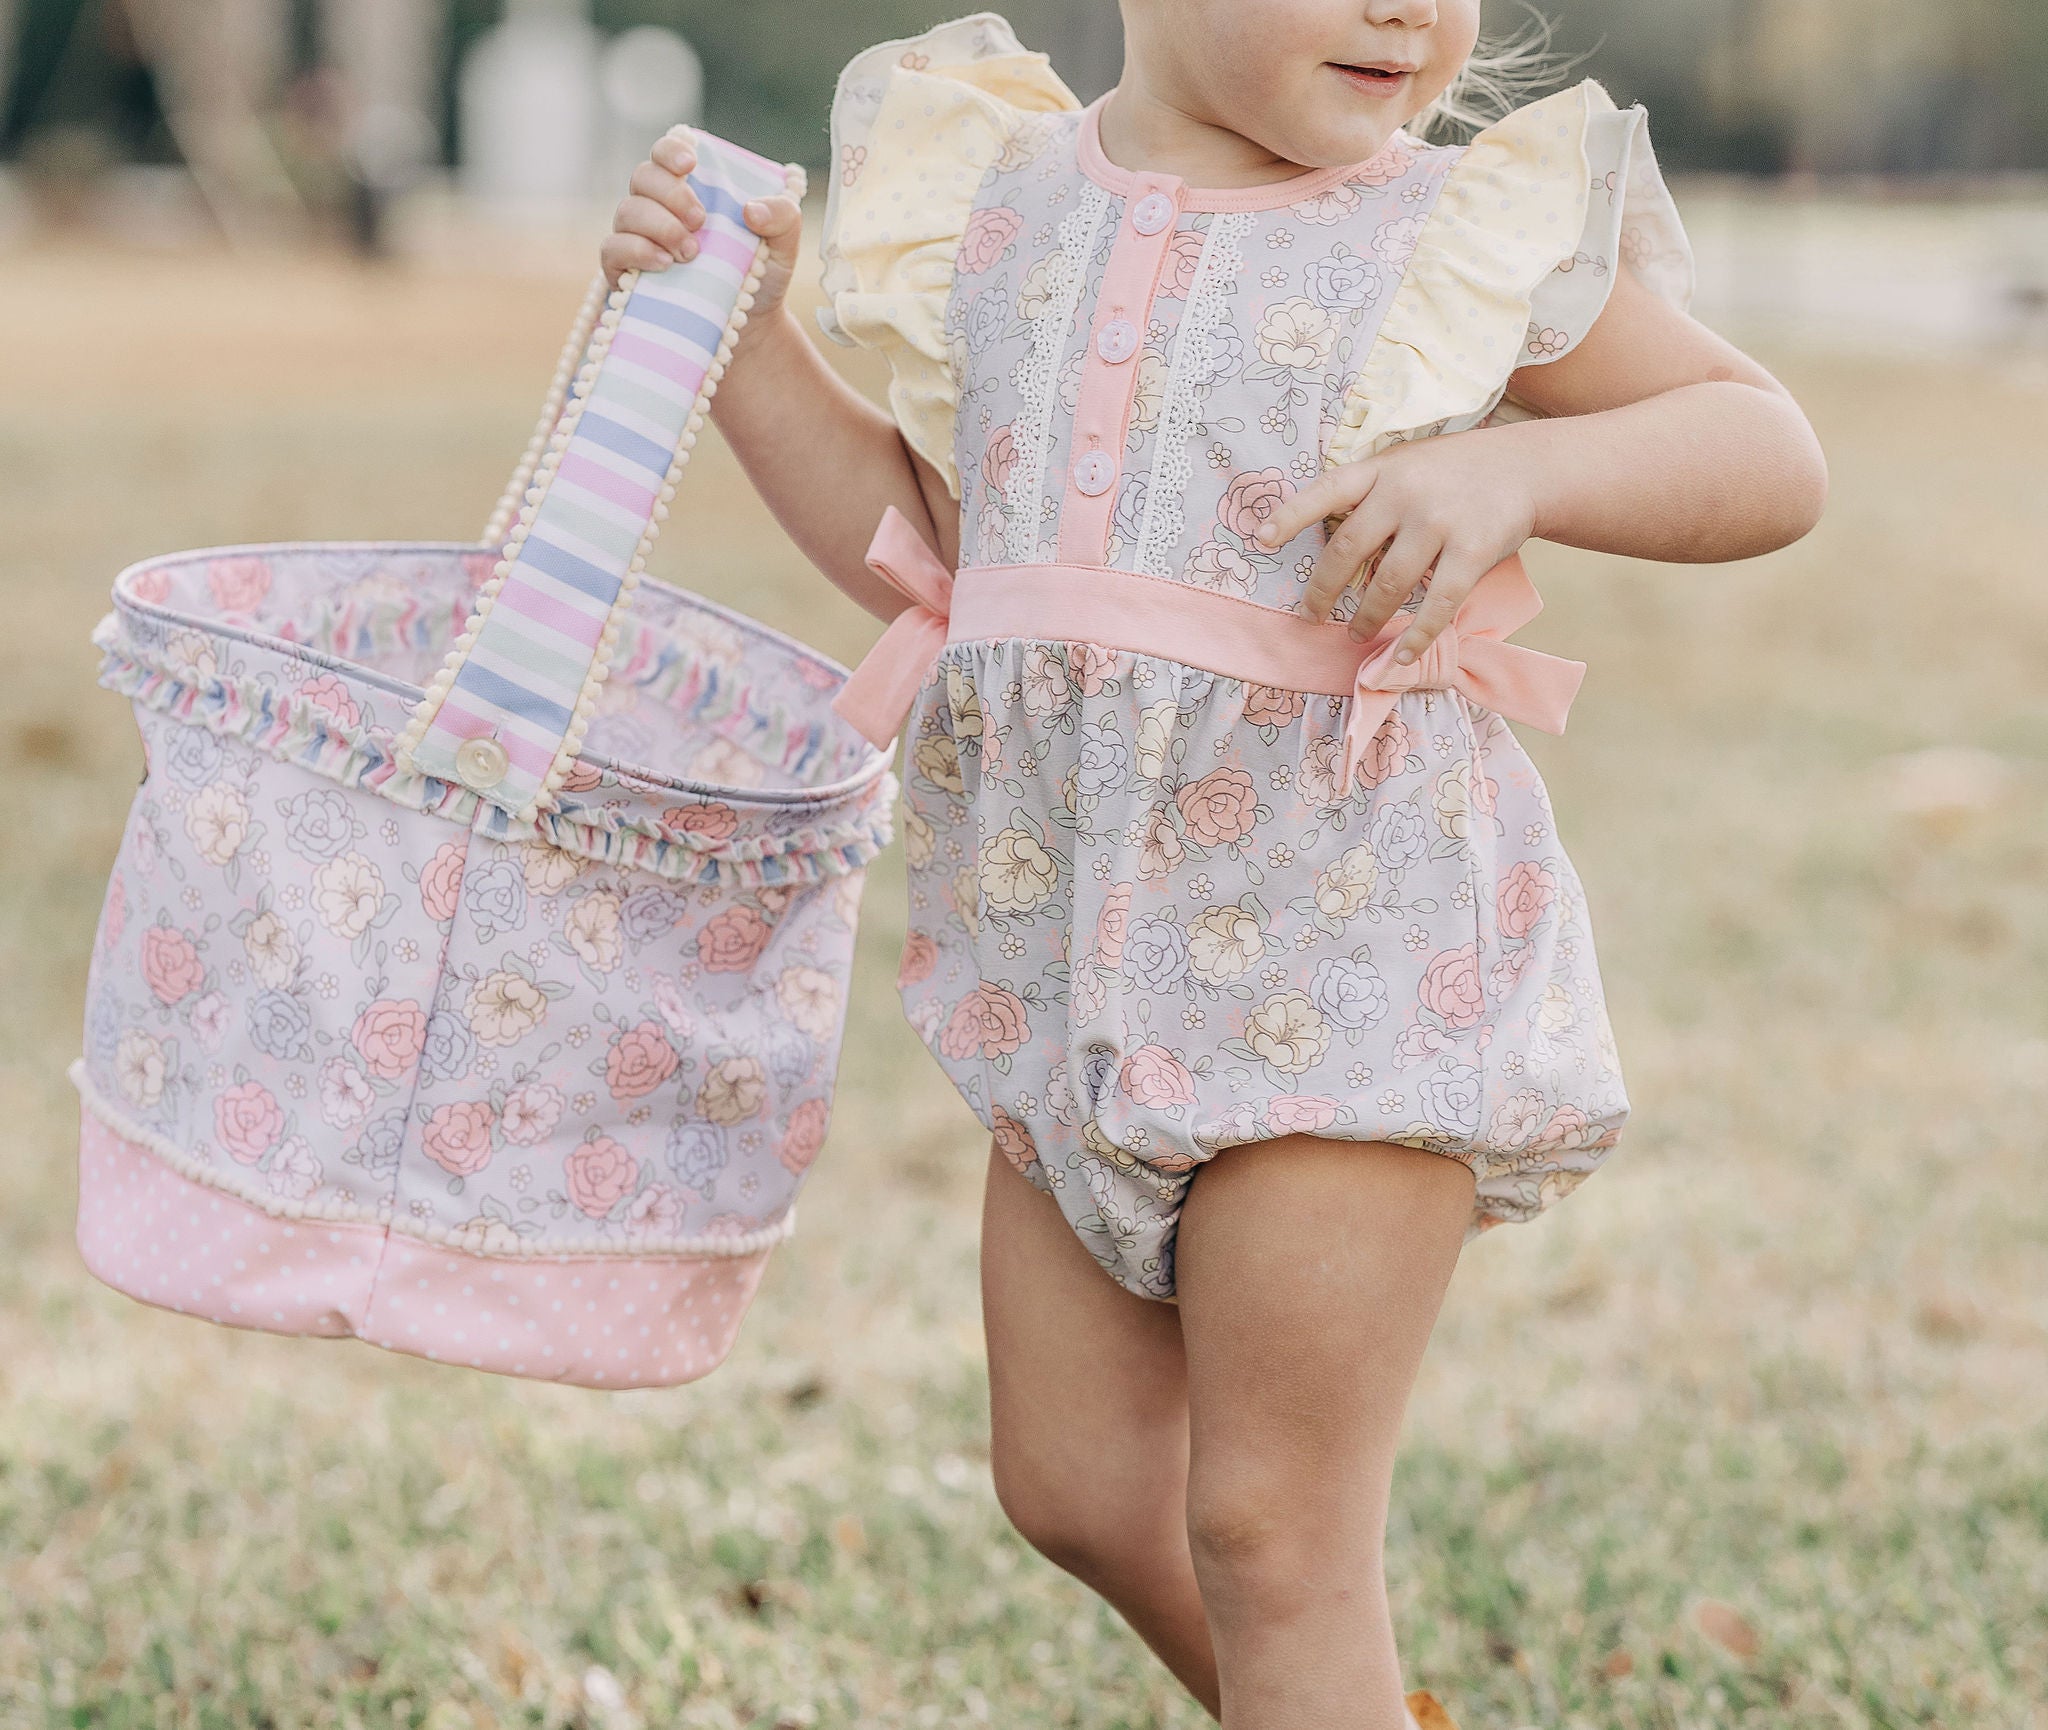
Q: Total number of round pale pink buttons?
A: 3